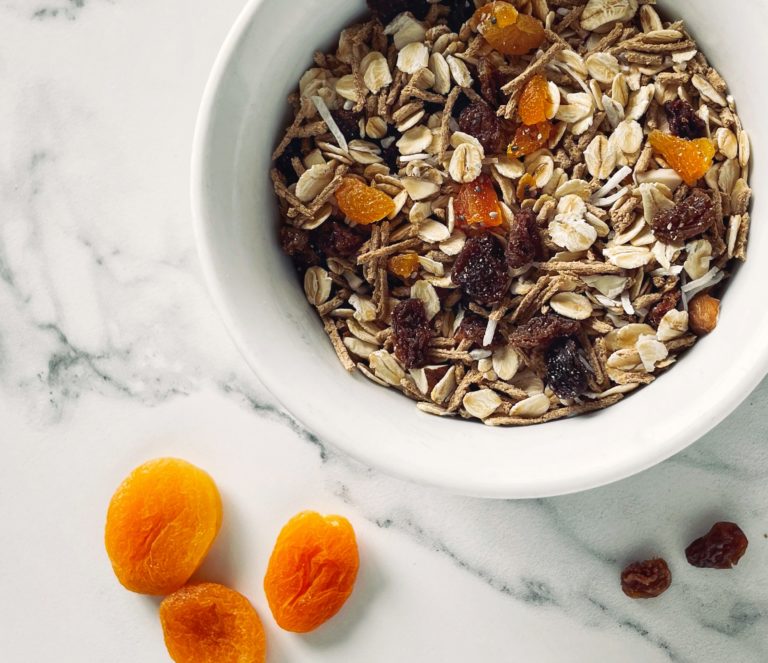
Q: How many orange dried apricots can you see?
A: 3